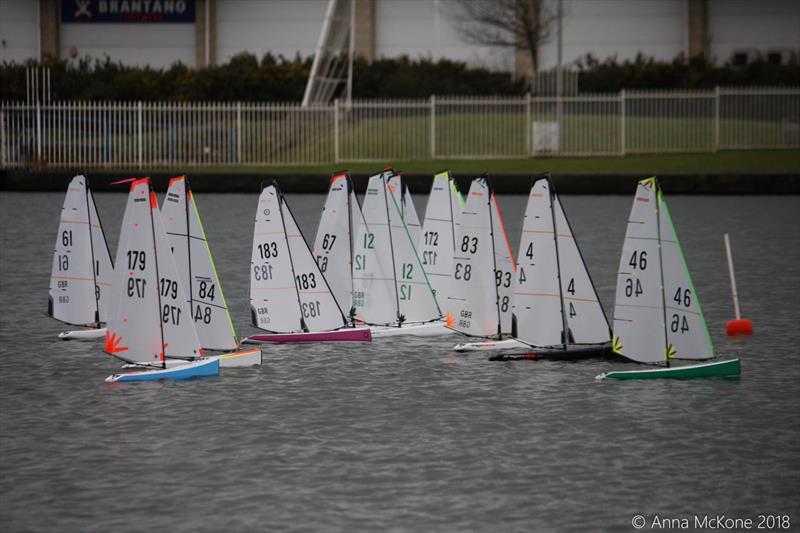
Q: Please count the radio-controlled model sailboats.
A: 11